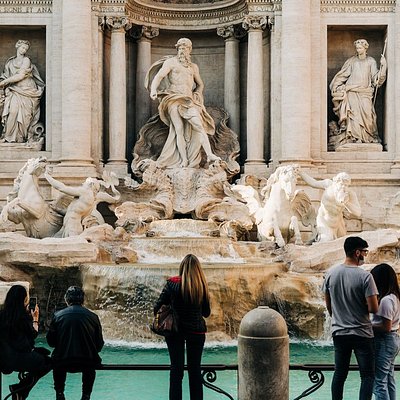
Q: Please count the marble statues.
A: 7